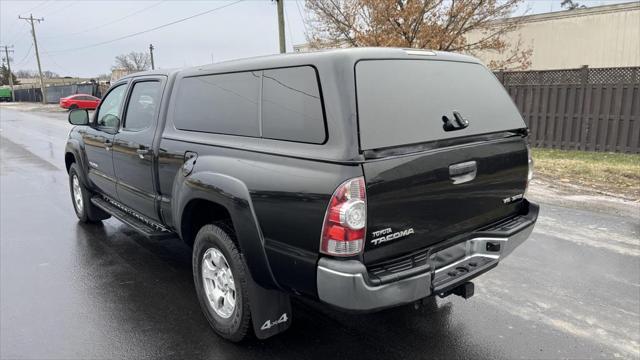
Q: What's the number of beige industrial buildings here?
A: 1